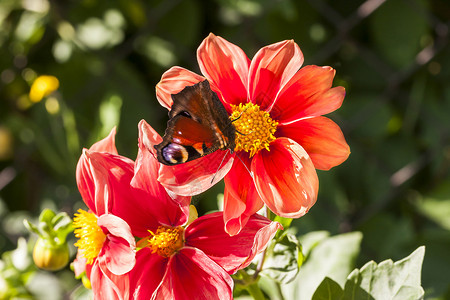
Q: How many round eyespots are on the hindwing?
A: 1